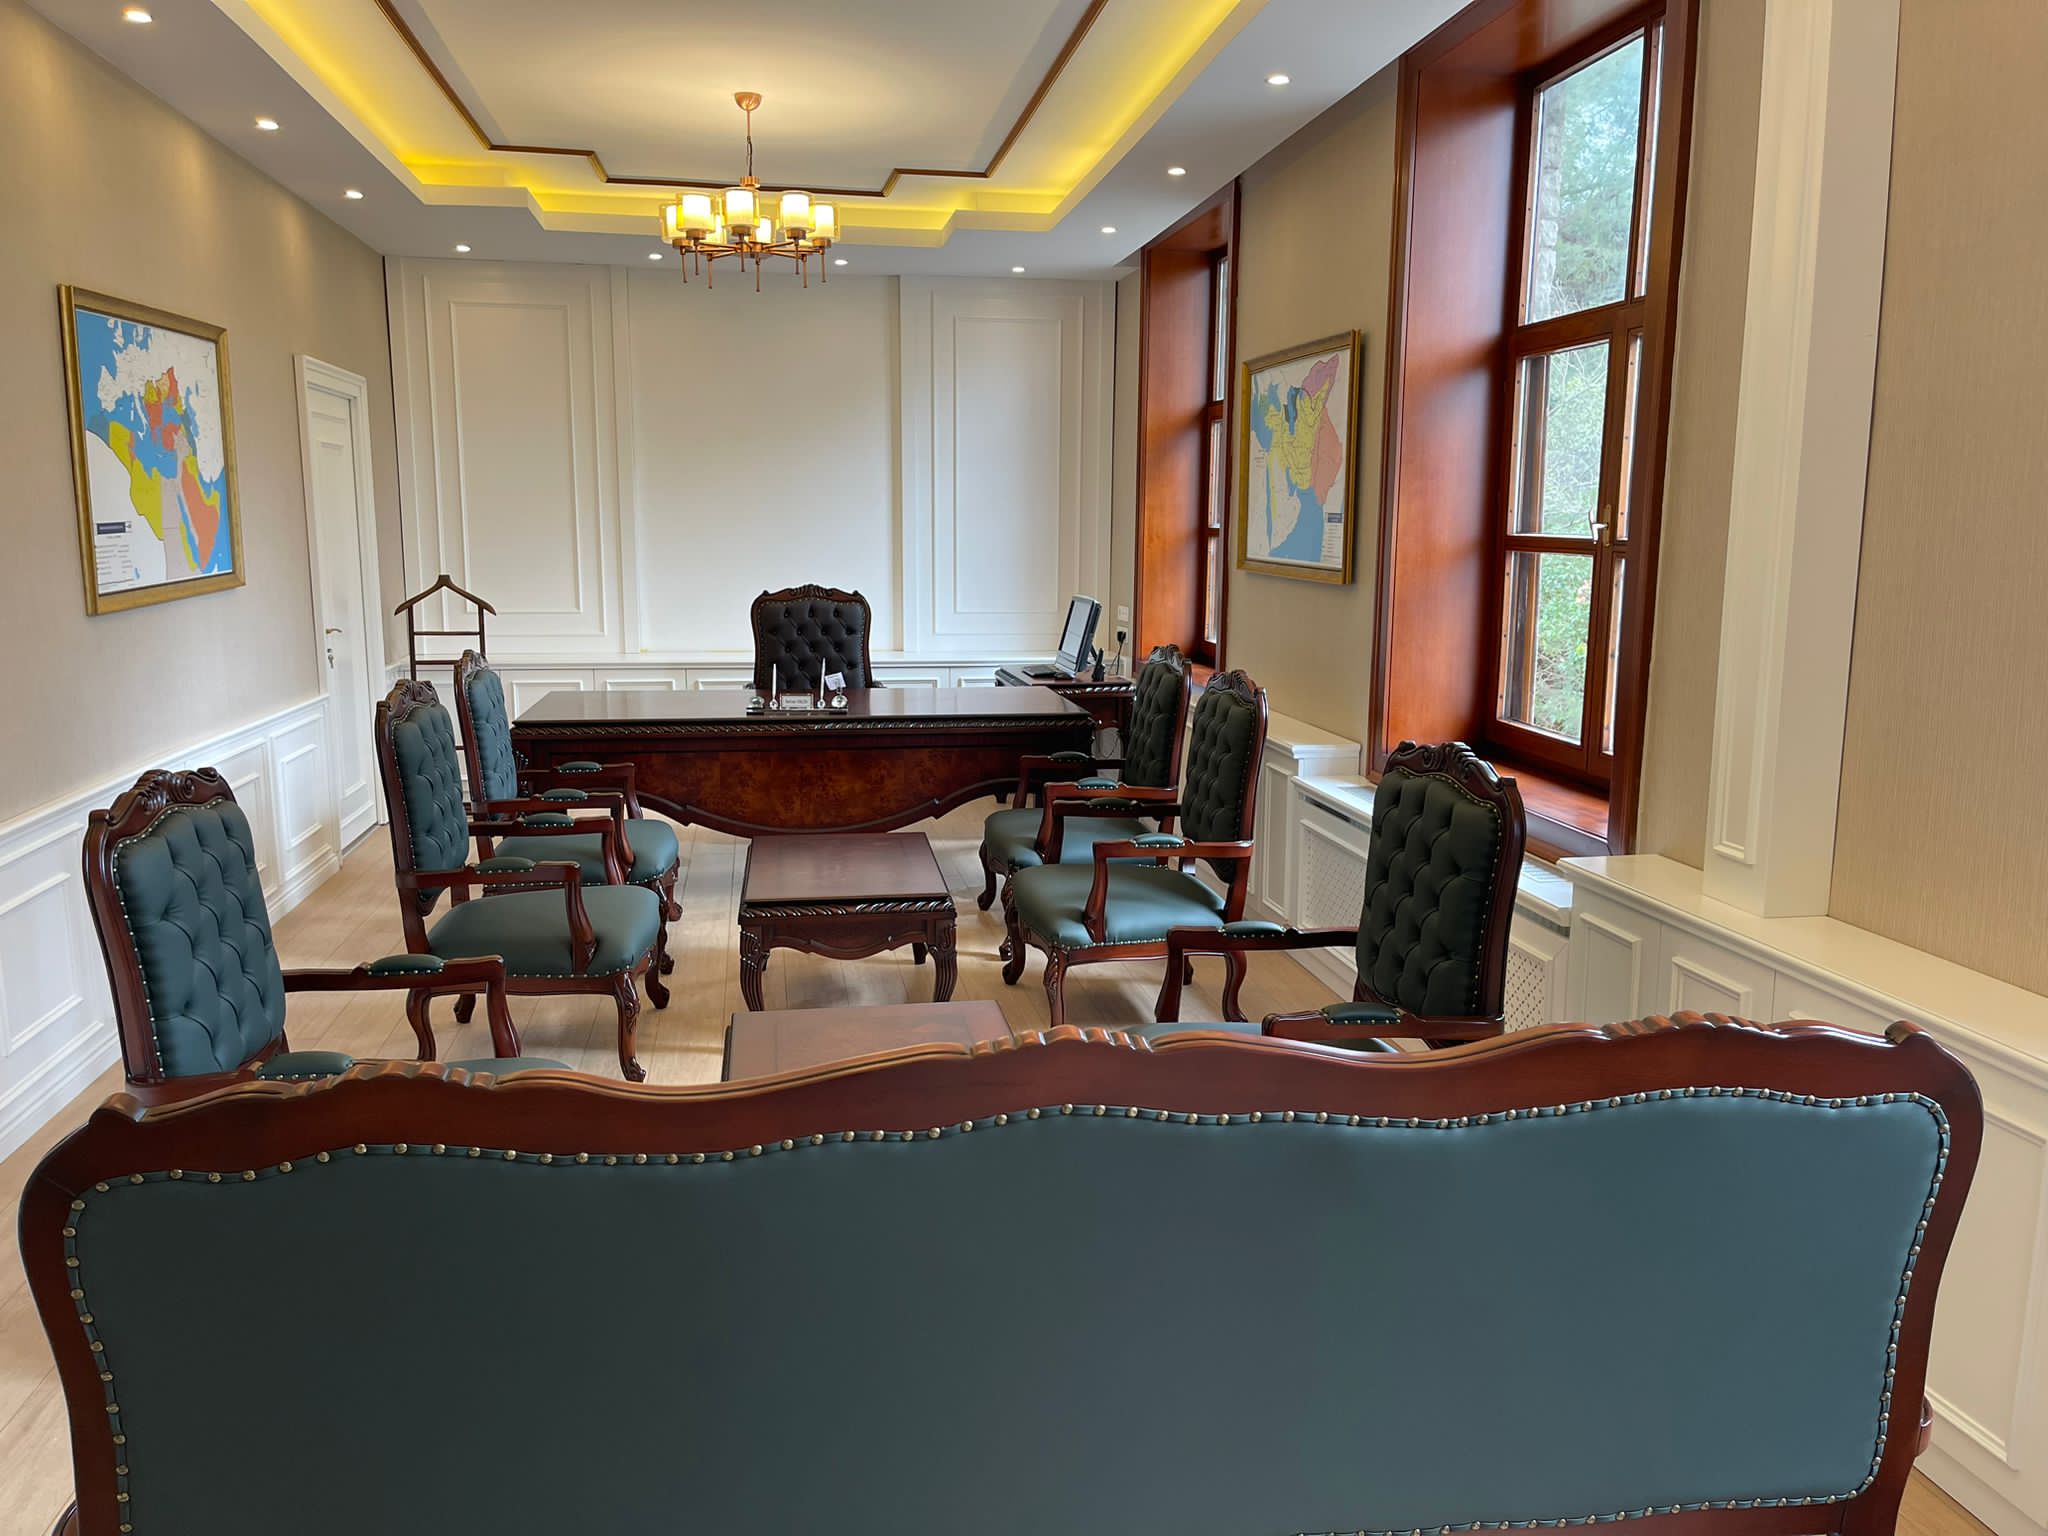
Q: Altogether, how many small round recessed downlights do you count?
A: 10